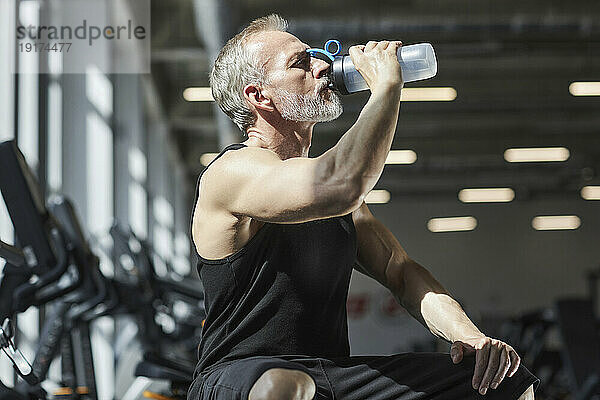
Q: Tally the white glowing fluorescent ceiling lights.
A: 11